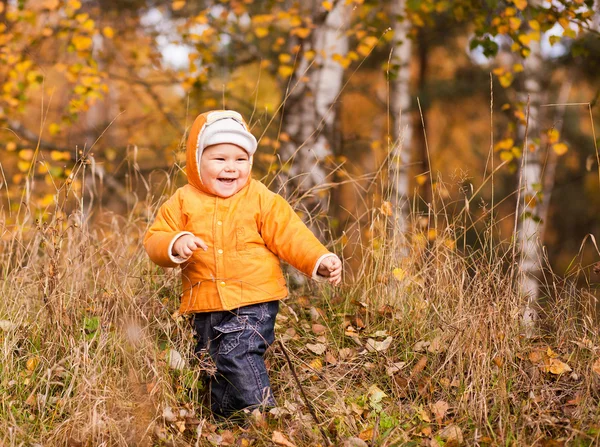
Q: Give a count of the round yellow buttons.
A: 3